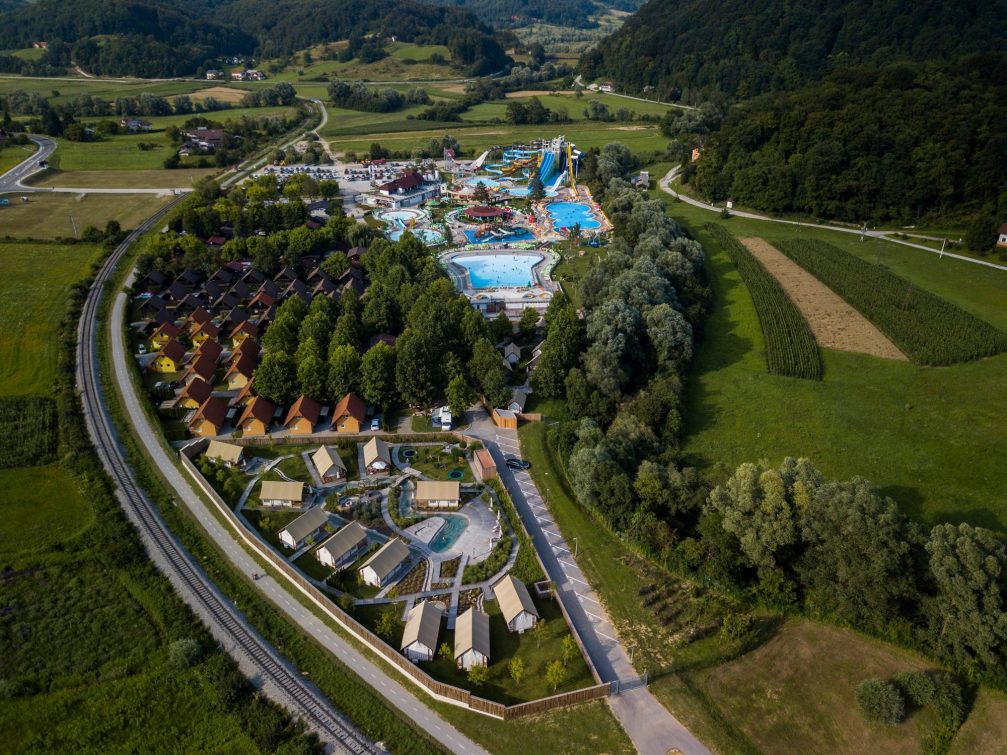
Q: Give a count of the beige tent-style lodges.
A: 11